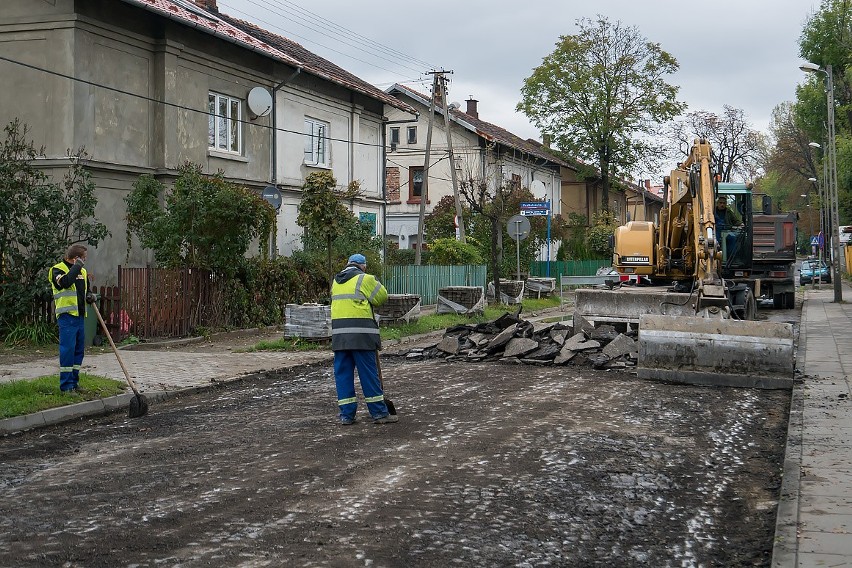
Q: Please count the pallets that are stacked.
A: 5